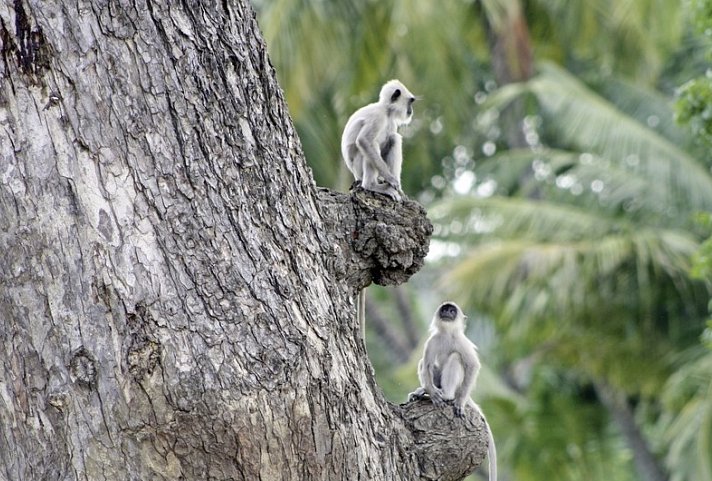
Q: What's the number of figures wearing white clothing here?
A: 0